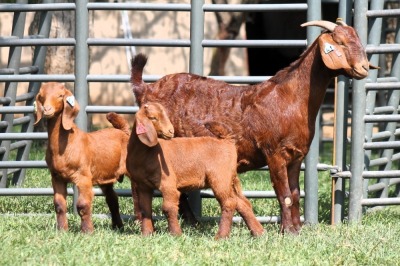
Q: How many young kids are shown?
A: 2